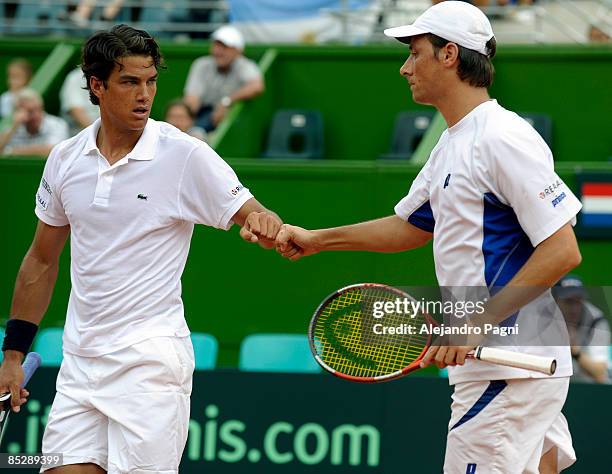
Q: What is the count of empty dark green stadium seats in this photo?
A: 3